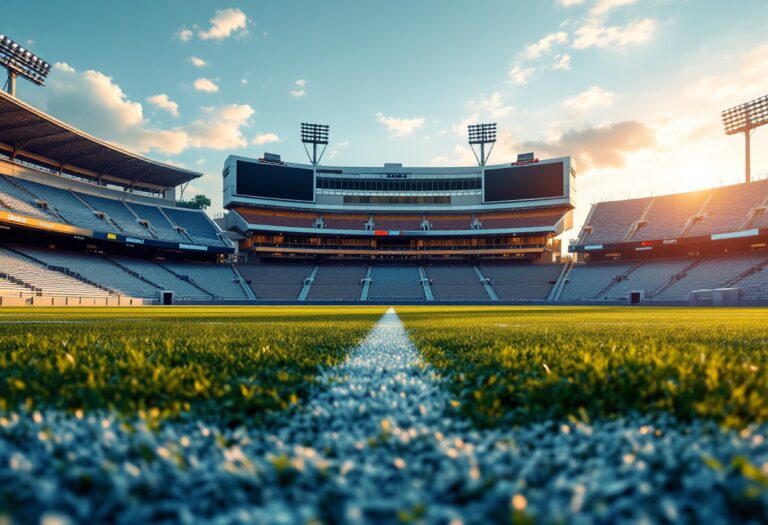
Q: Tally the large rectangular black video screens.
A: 2